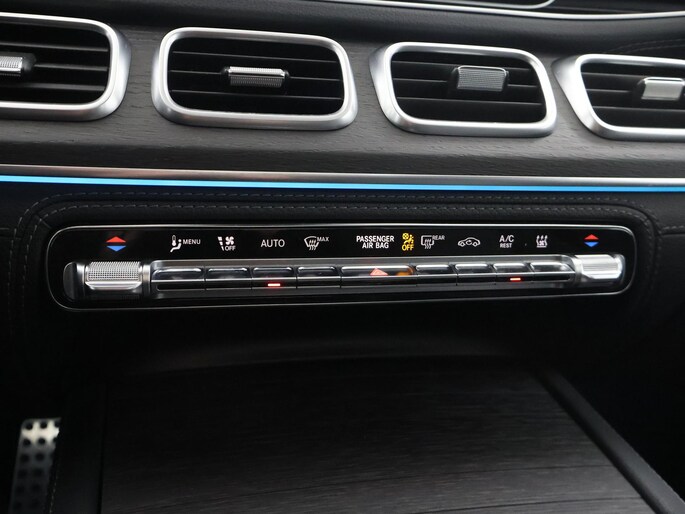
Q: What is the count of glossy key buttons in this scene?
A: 9